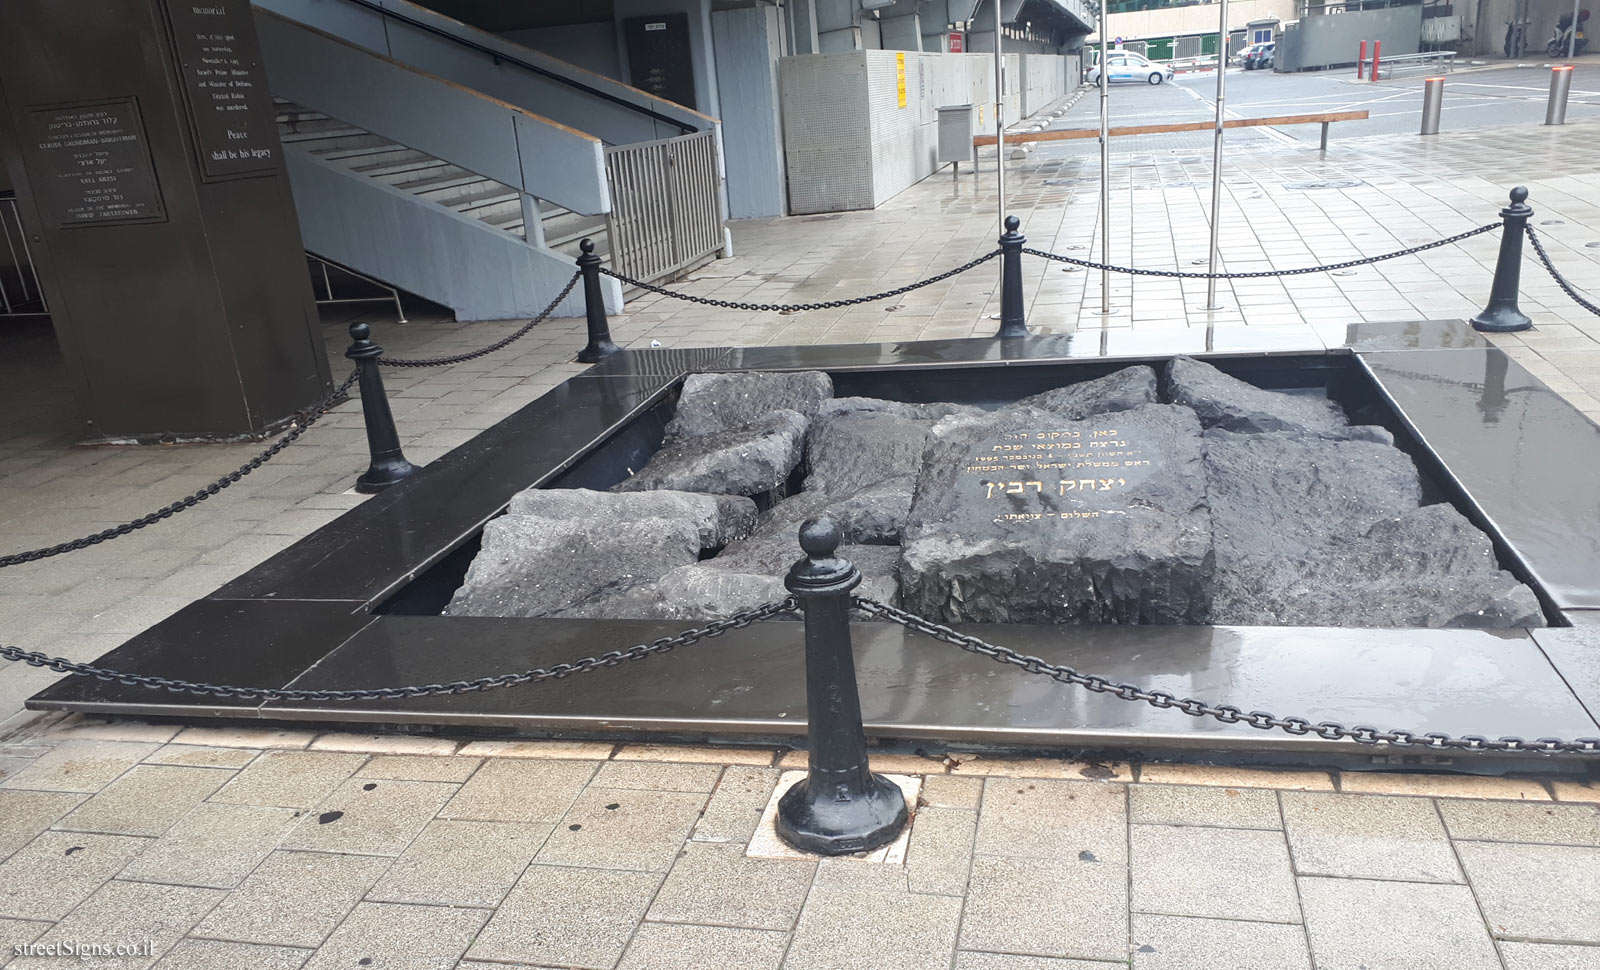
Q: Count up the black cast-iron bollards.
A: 5